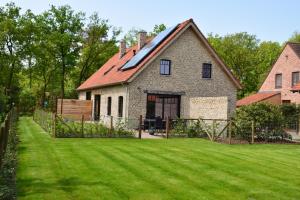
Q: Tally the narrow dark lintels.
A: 1